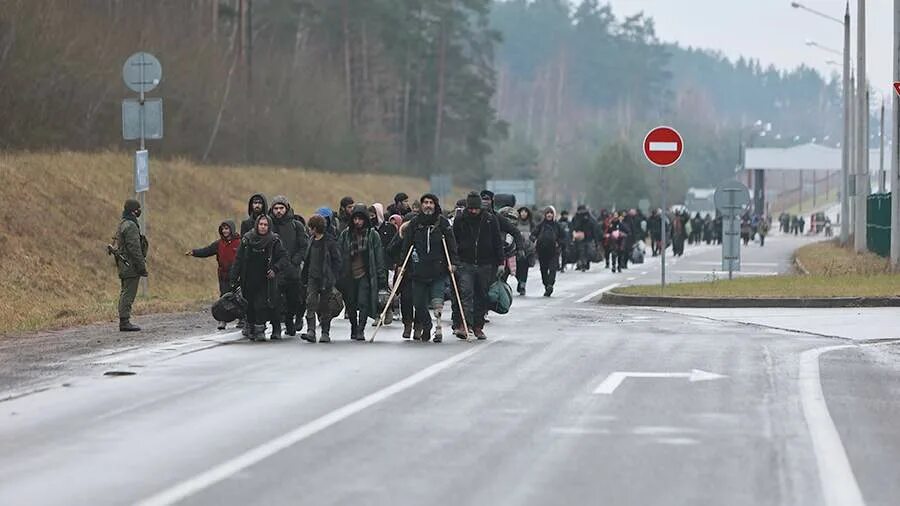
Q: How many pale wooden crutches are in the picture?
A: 2